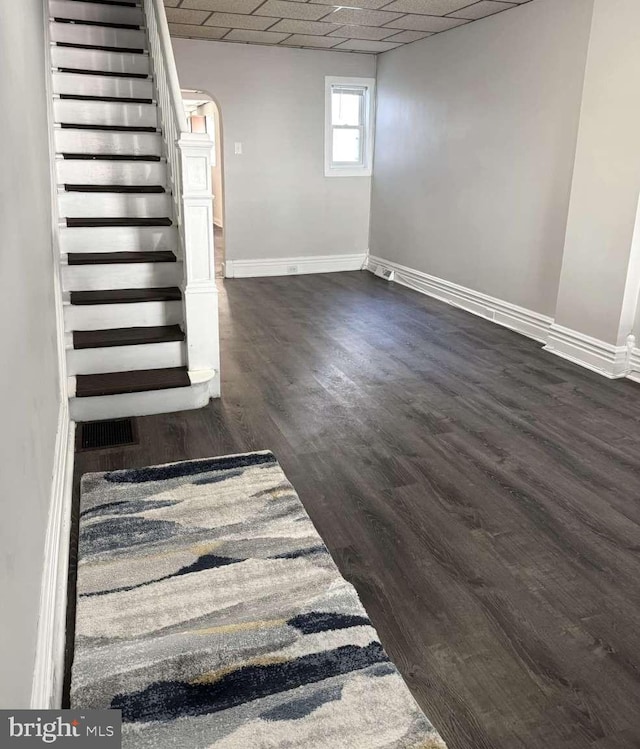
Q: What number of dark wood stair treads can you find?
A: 13